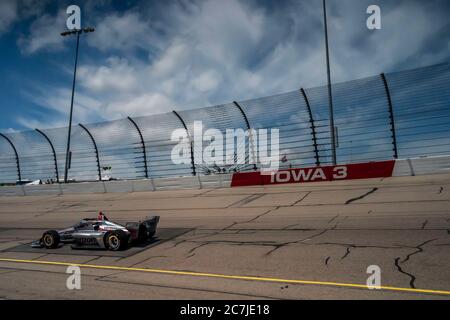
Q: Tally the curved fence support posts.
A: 8